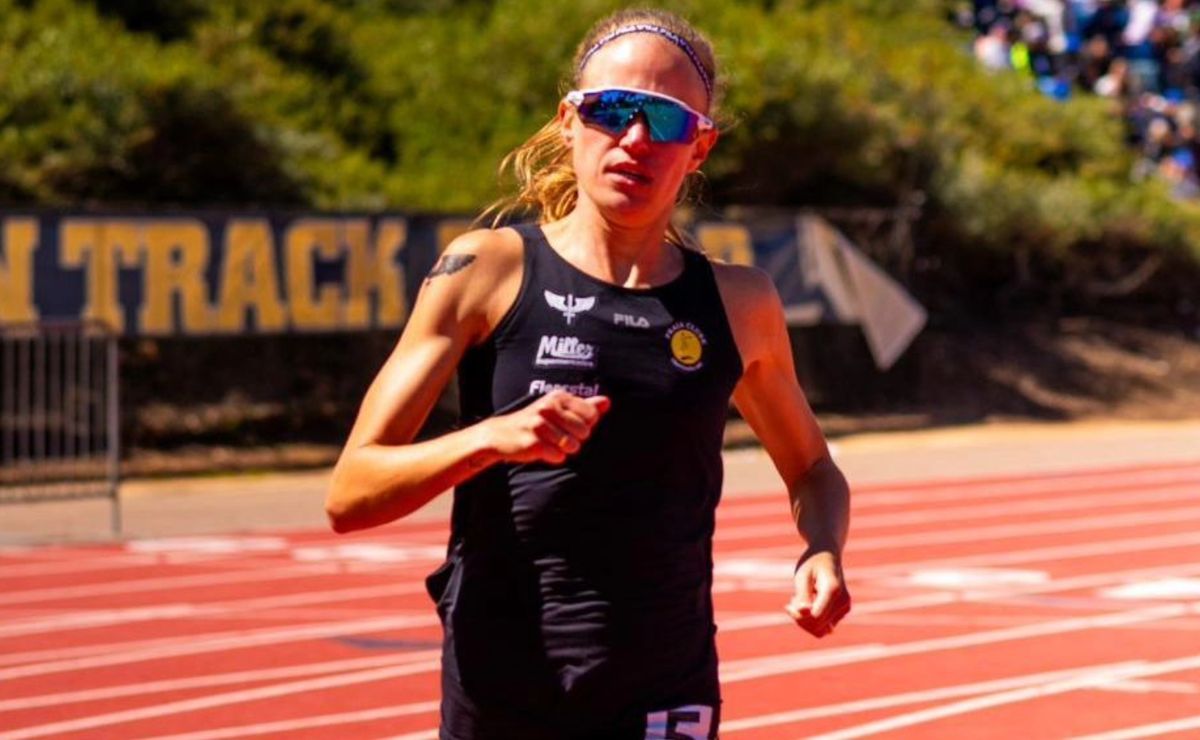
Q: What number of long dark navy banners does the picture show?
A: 1